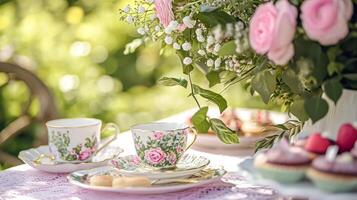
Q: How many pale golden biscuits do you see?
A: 2